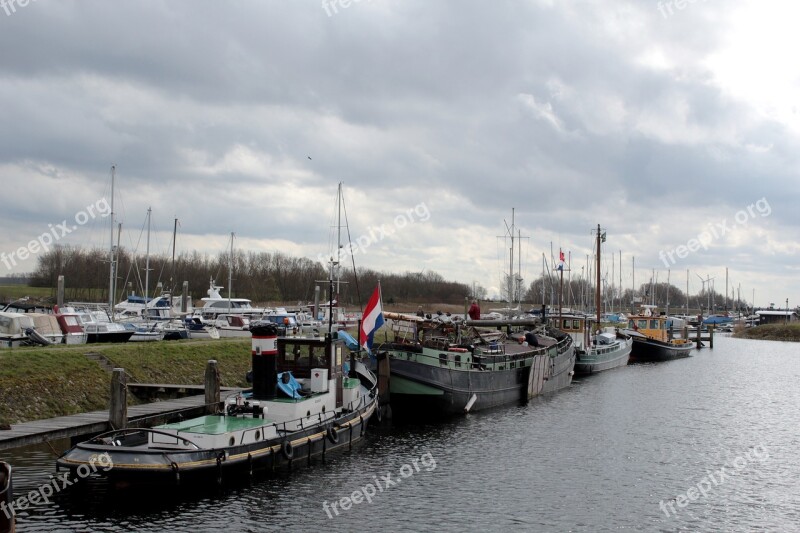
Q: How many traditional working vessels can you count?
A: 4